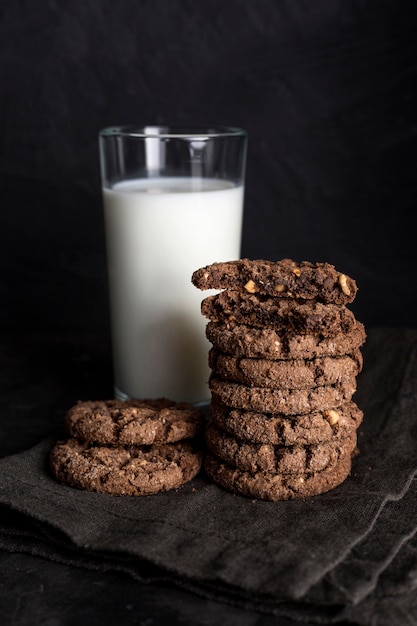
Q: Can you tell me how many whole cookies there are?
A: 8